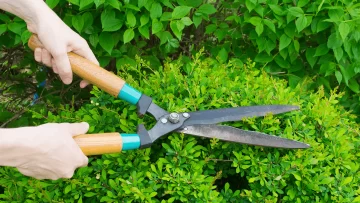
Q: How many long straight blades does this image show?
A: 2